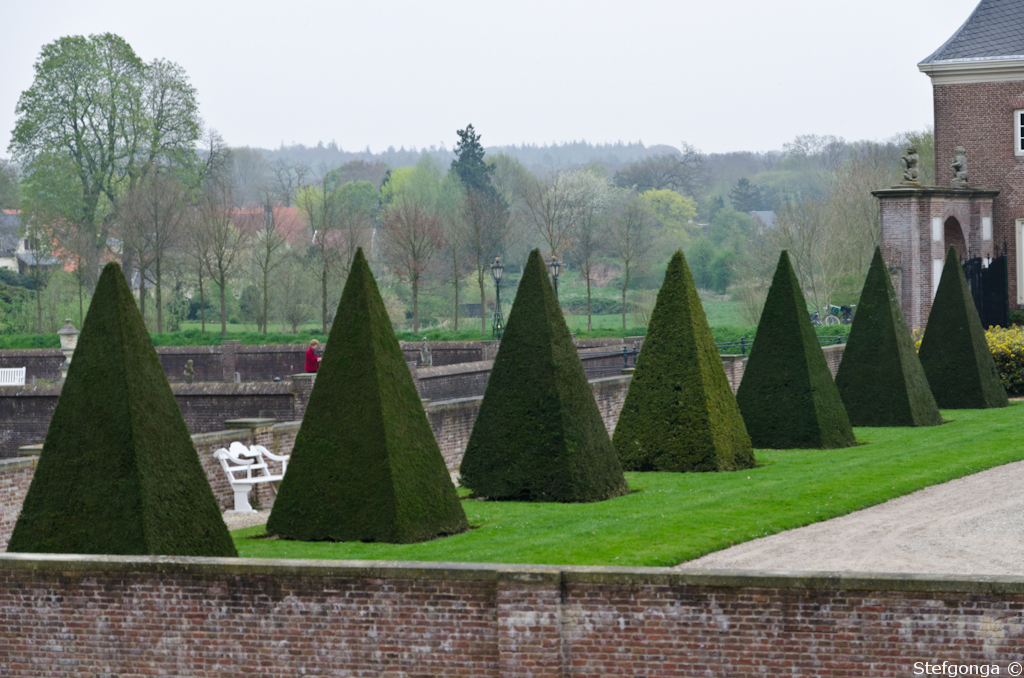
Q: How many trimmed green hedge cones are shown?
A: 7